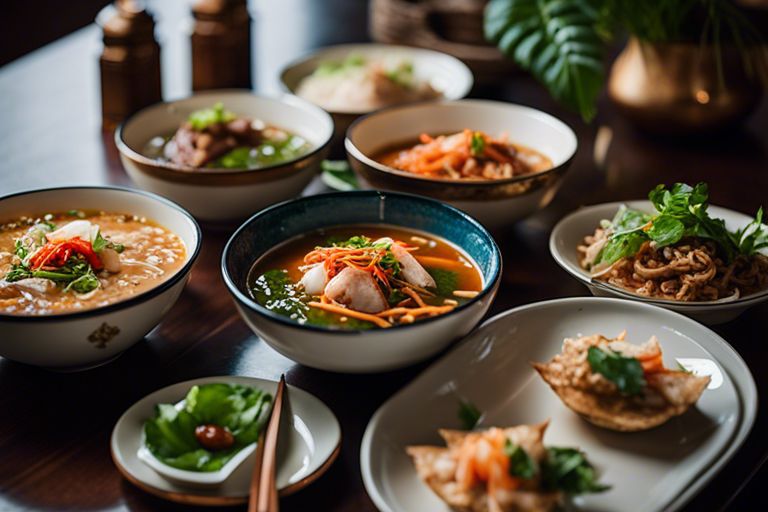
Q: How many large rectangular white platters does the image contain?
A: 1